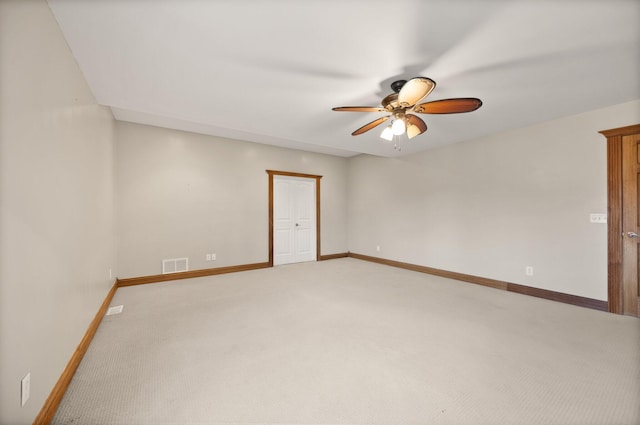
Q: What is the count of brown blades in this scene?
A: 4